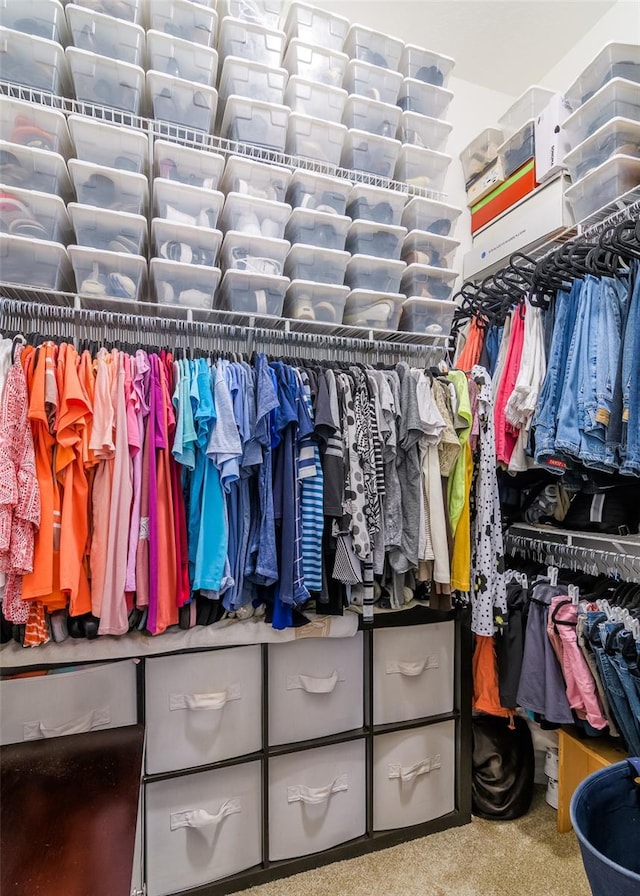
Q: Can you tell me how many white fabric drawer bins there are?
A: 7